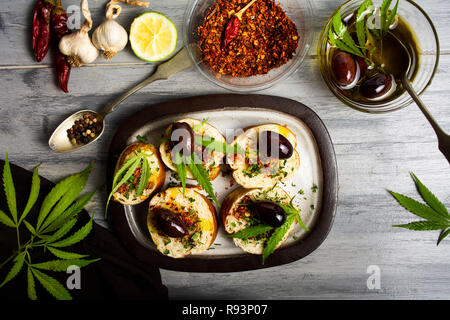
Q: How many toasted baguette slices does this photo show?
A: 5